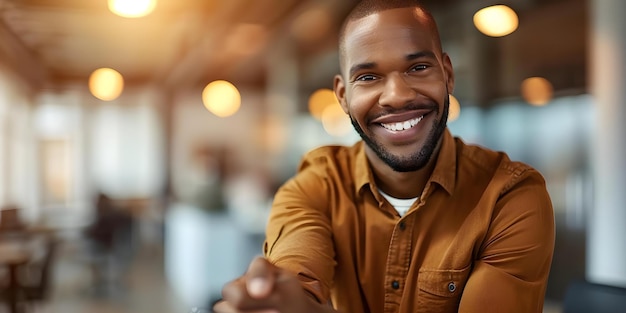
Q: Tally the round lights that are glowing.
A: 8